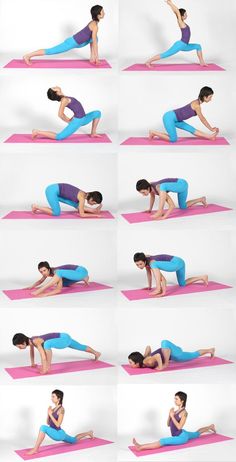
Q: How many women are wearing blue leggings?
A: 12